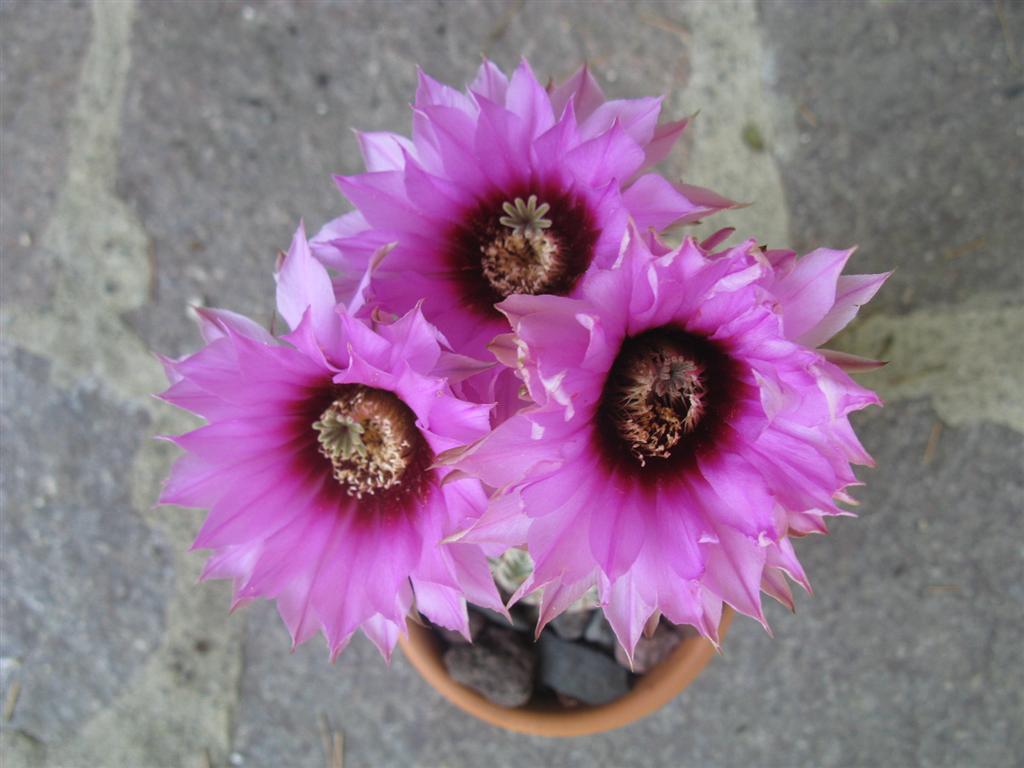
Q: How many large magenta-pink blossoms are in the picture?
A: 3